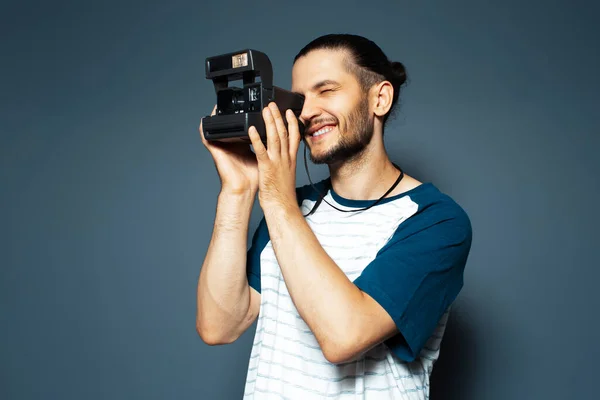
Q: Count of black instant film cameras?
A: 1